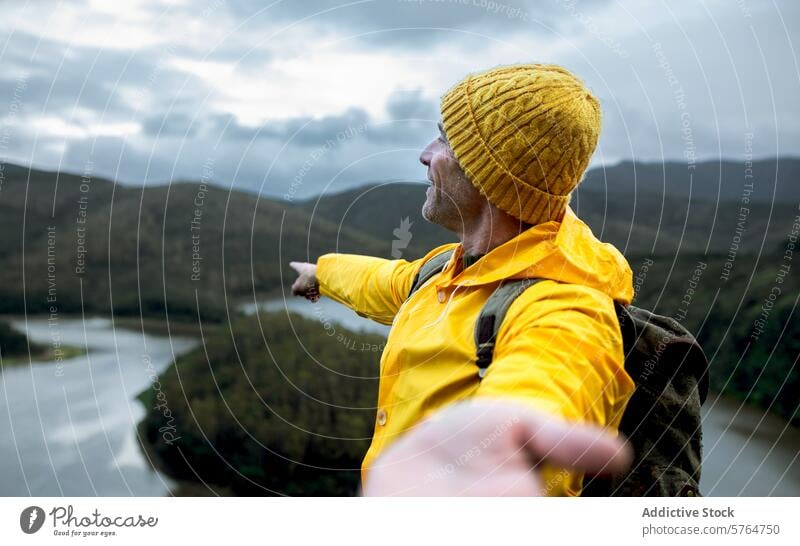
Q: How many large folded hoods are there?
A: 1